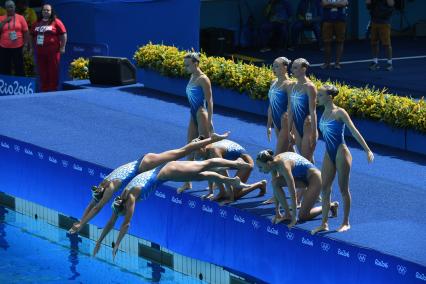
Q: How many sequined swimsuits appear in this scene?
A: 8